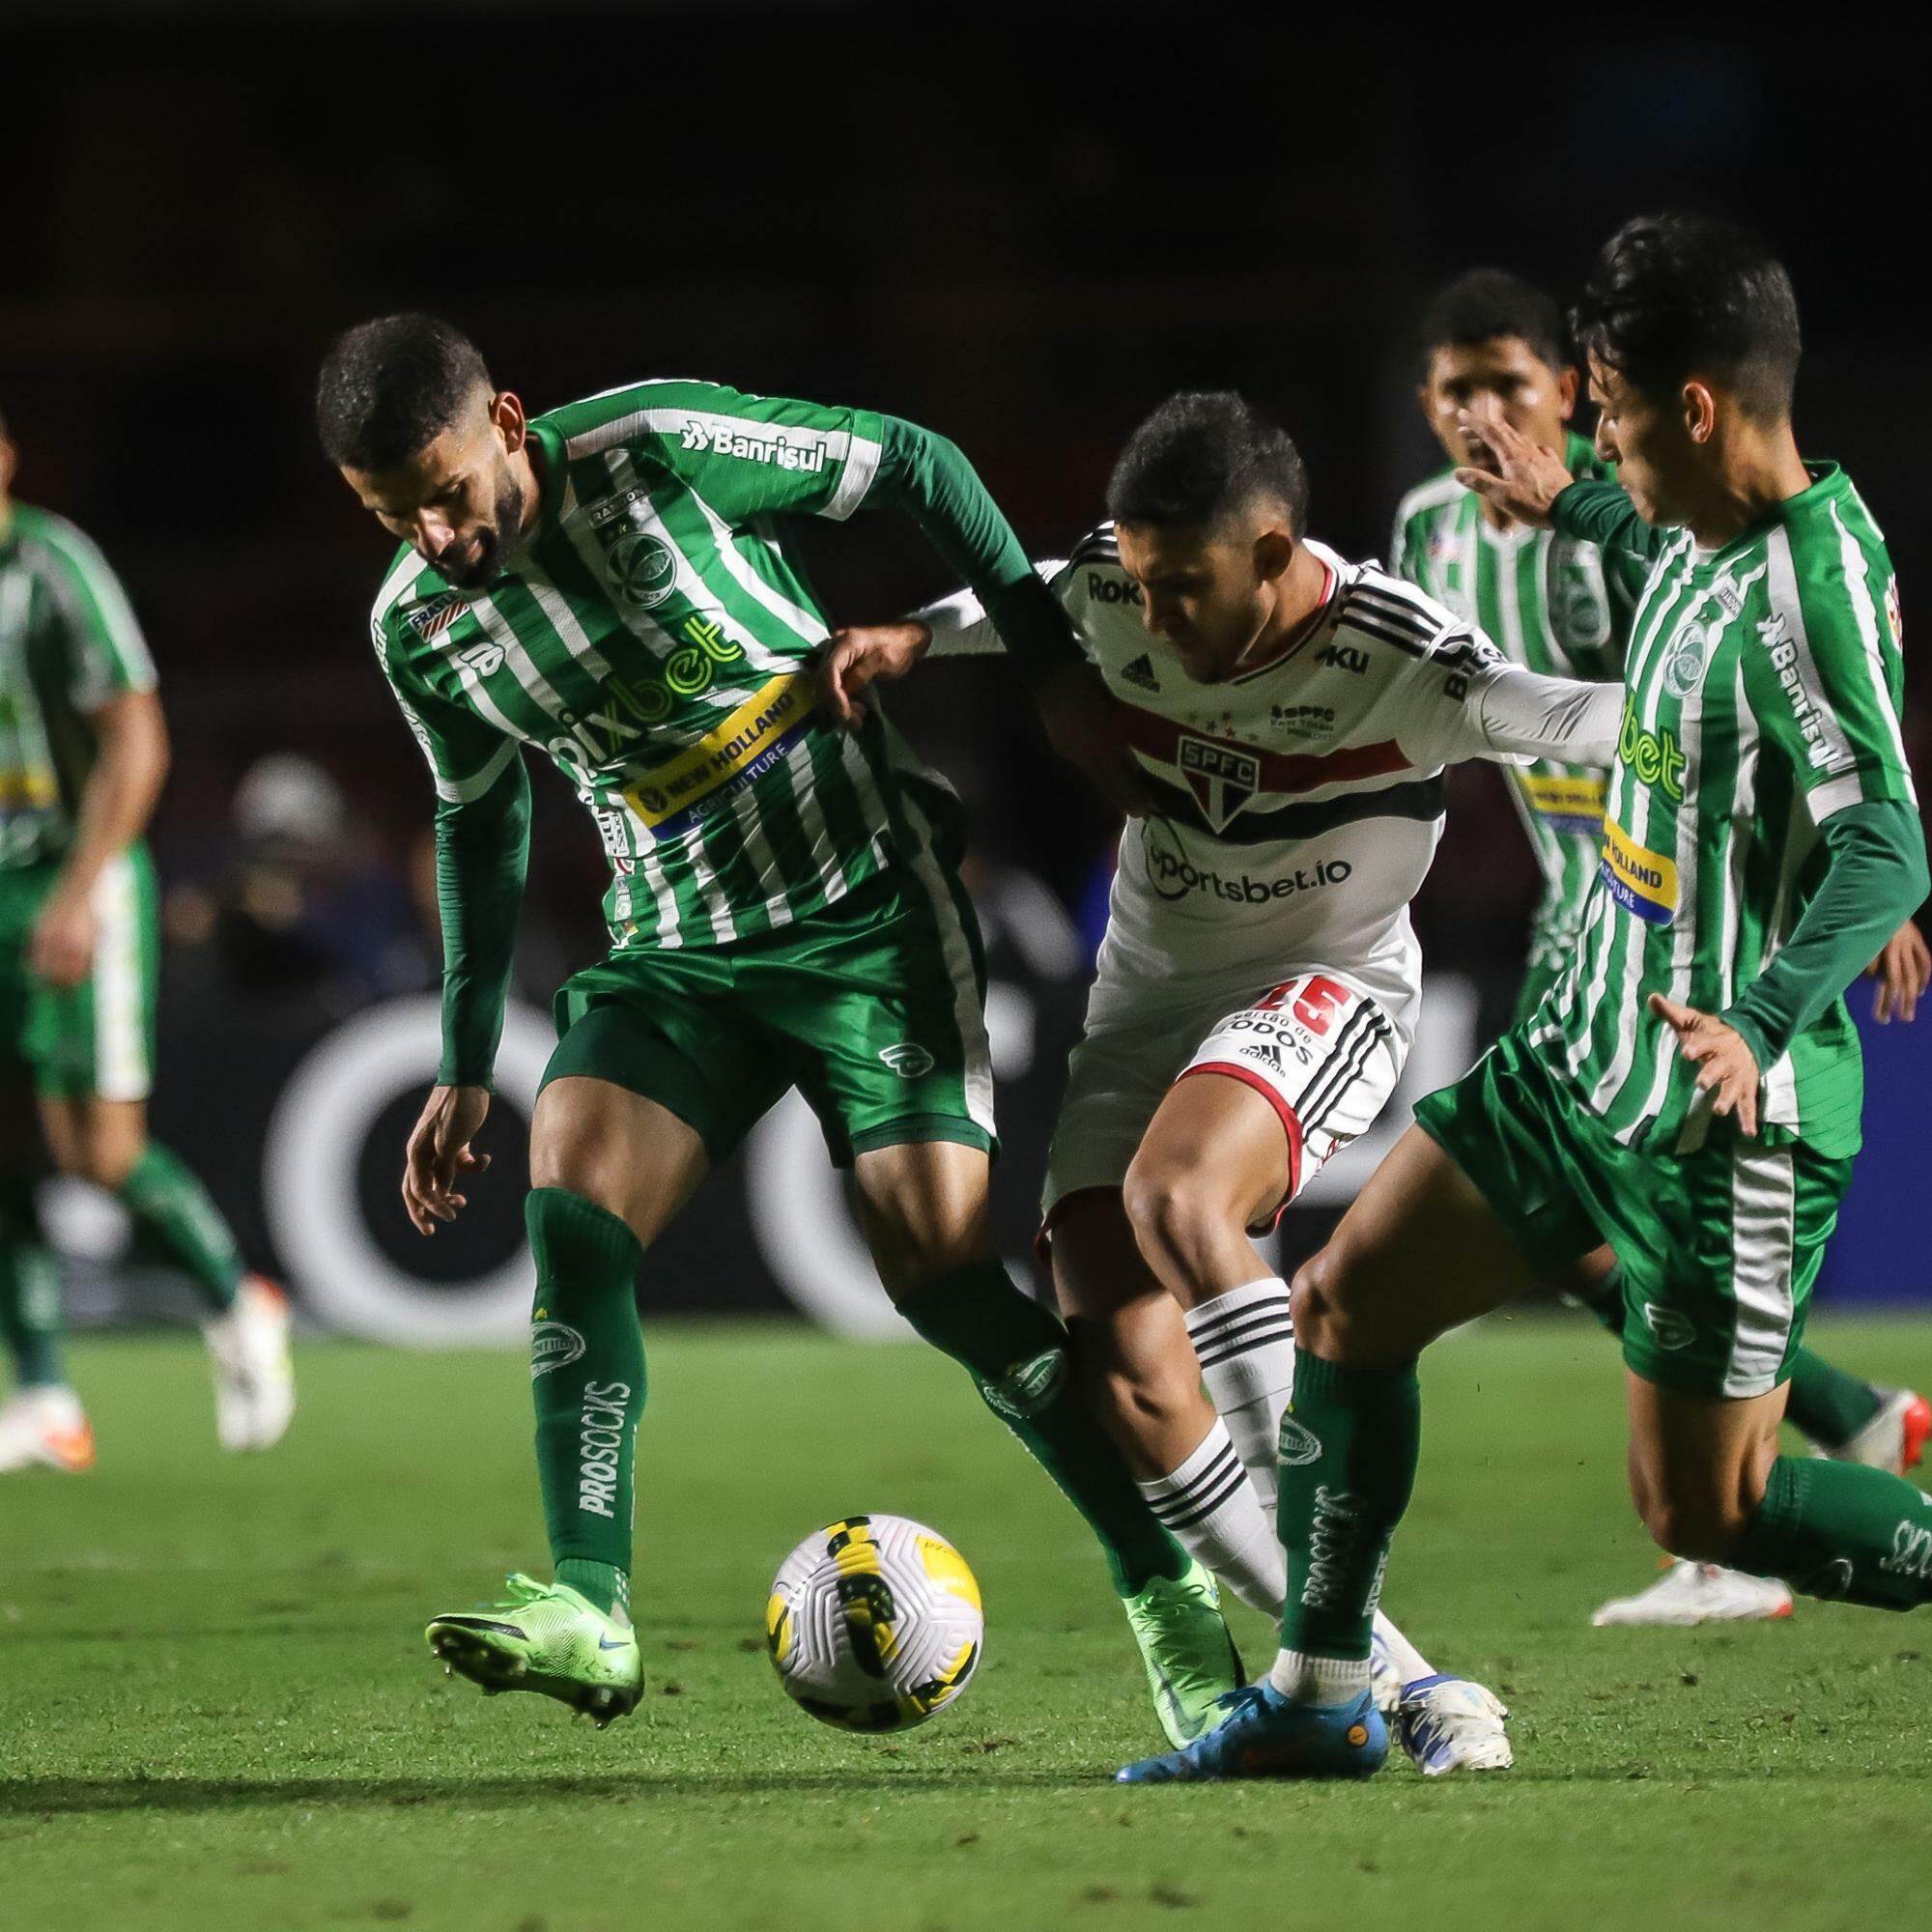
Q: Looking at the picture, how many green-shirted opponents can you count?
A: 4